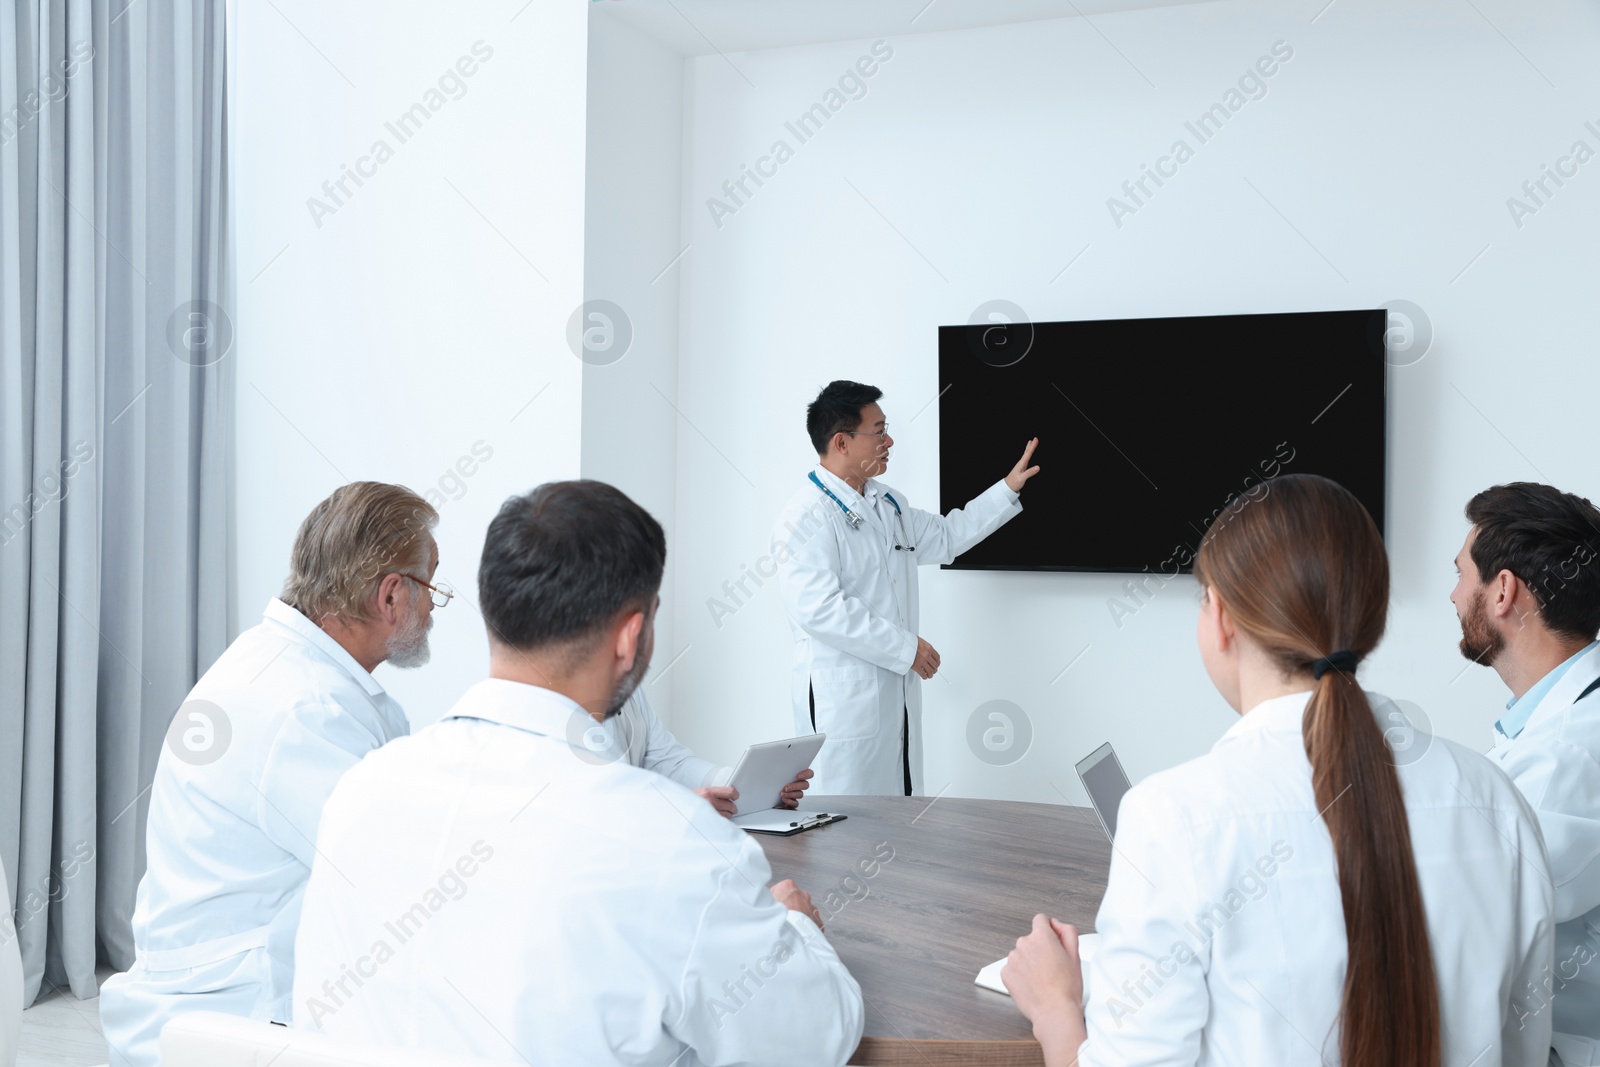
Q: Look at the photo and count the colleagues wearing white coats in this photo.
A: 6